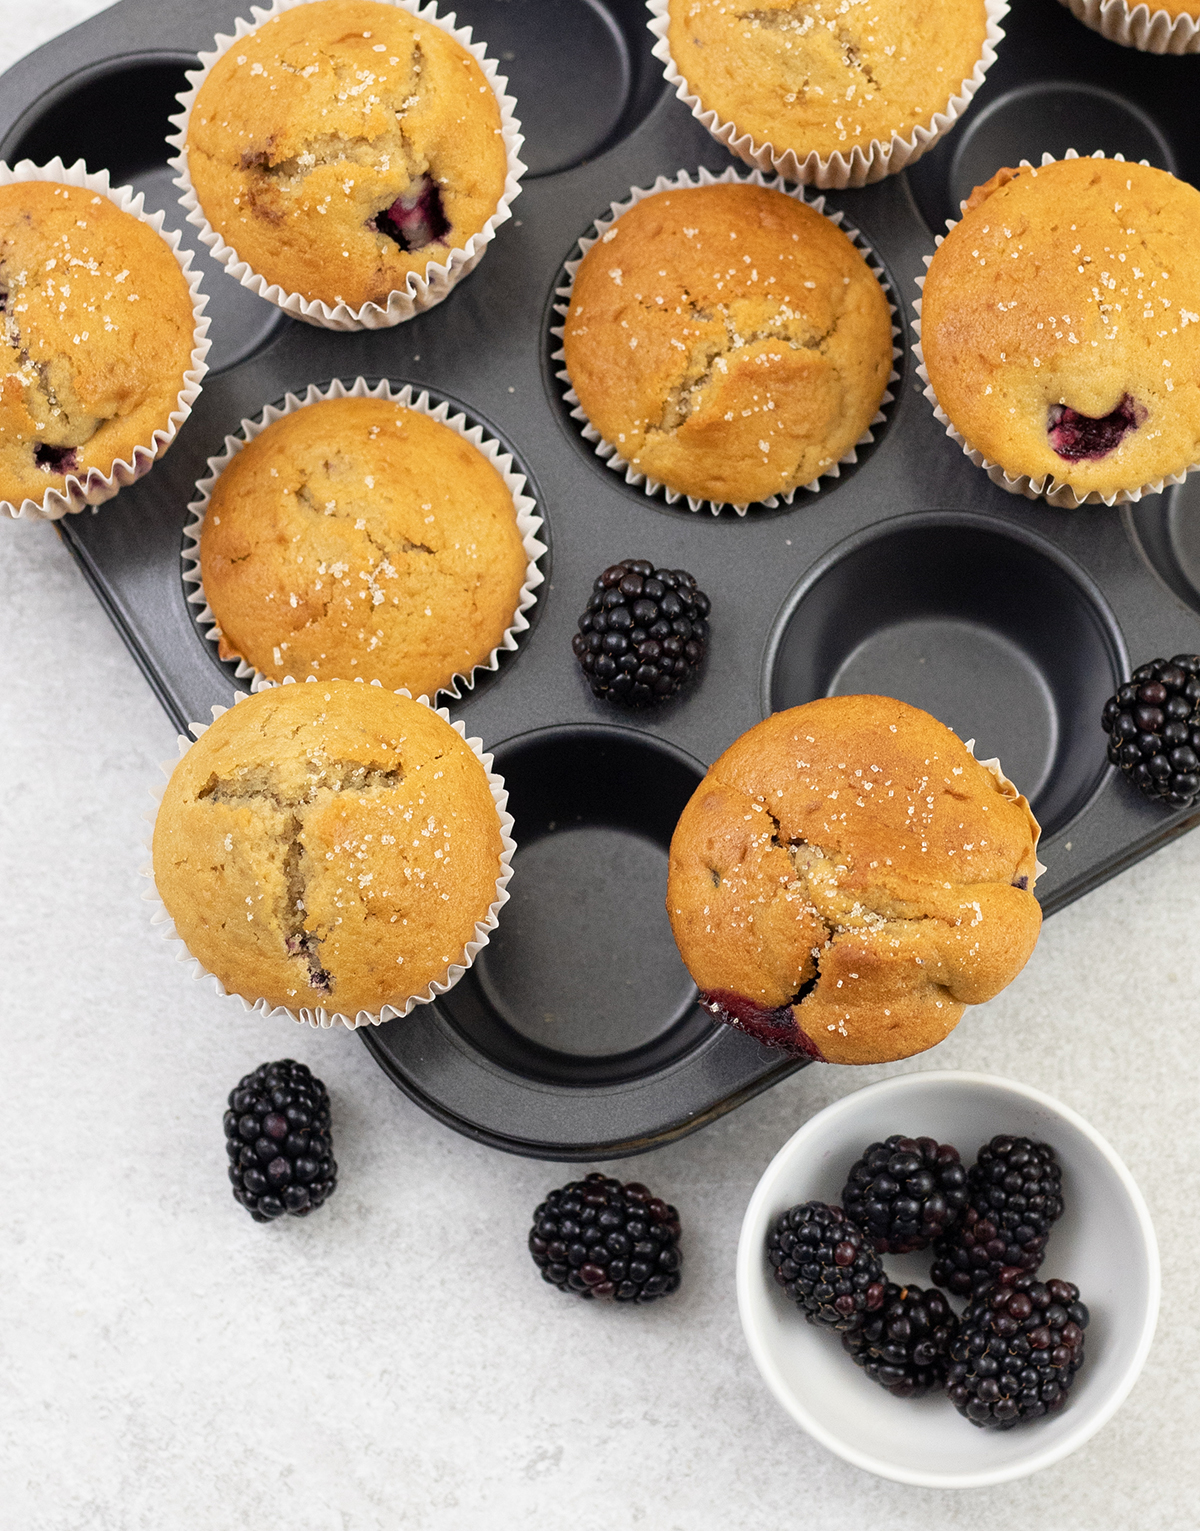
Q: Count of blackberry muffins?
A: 9